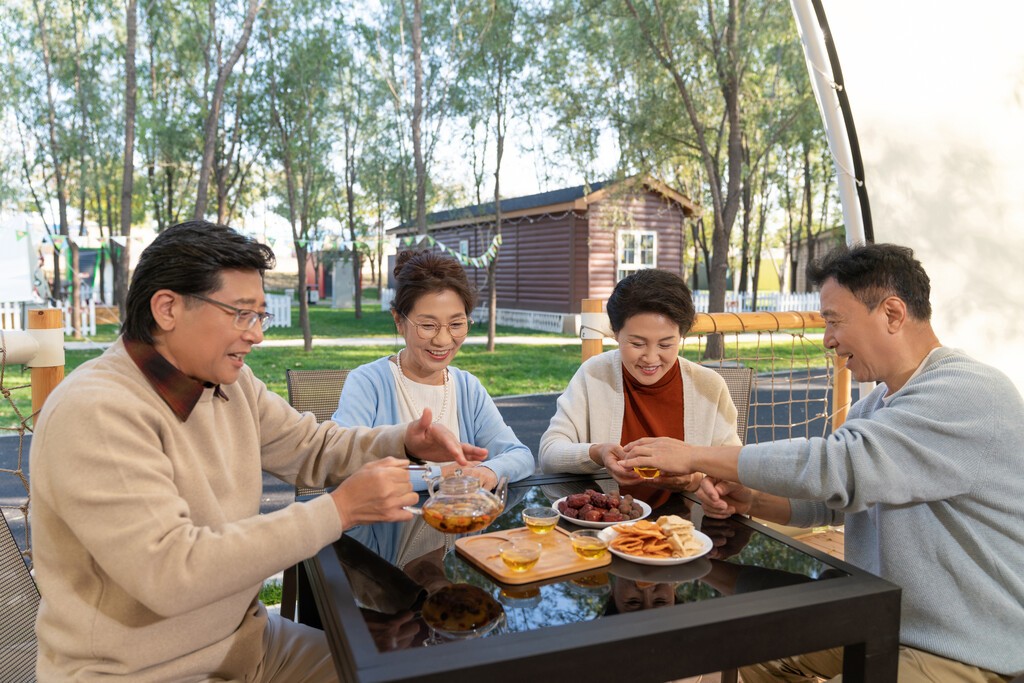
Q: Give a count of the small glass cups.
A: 4